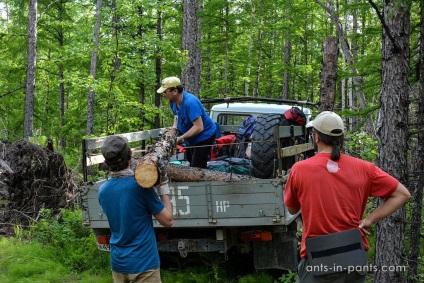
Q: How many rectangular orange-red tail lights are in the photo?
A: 2